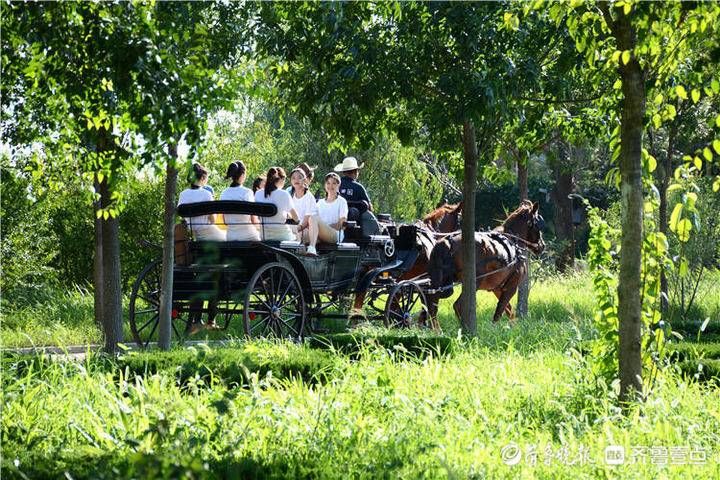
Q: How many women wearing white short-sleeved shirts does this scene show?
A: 5